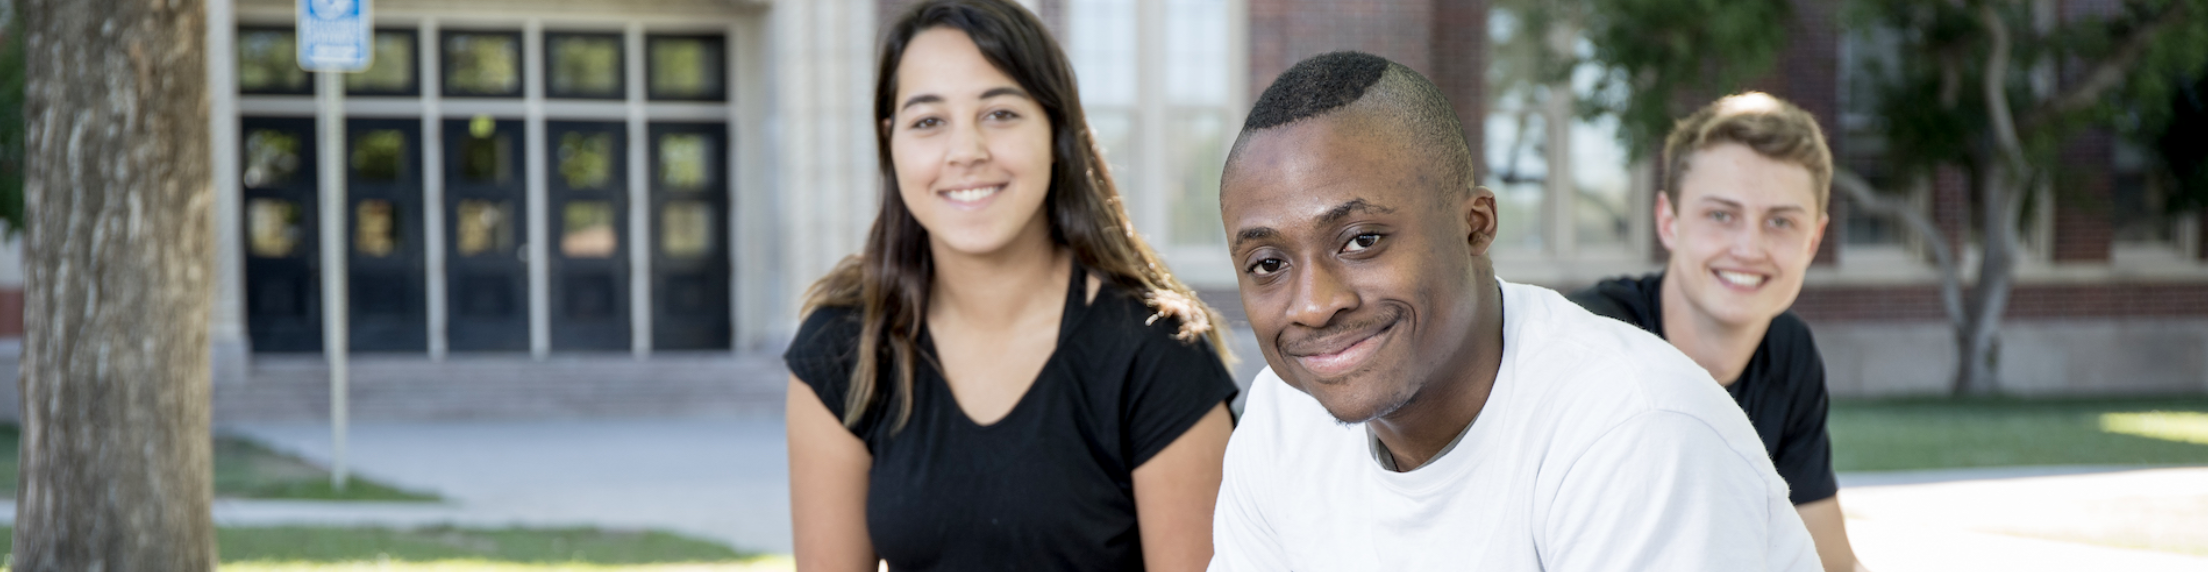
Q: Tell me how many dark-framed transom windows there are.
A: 5